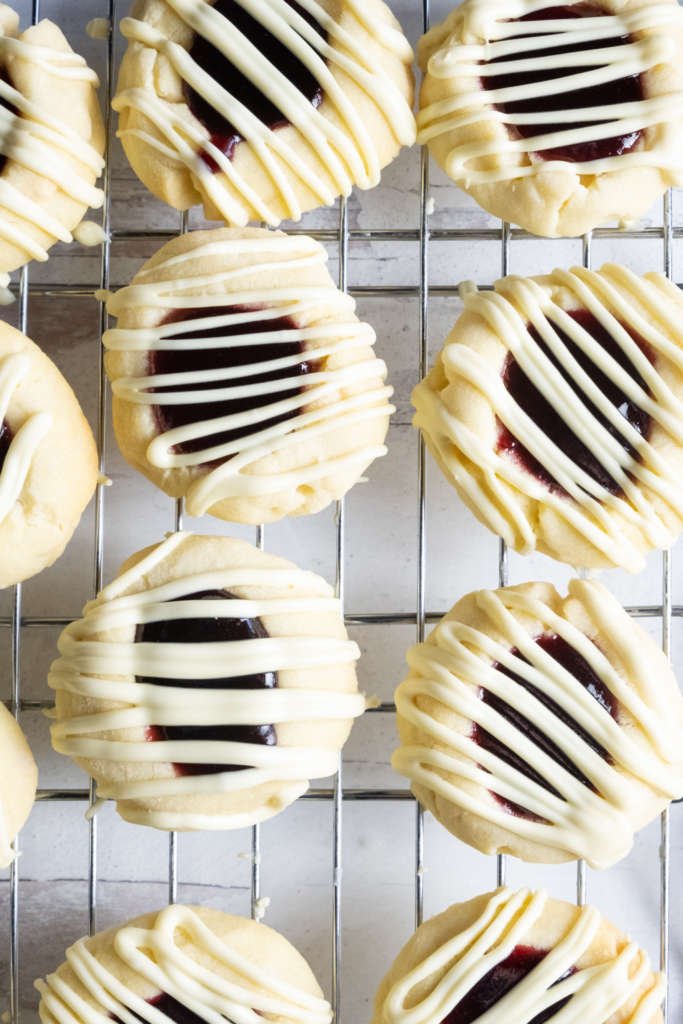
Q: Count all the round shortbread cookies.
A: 11